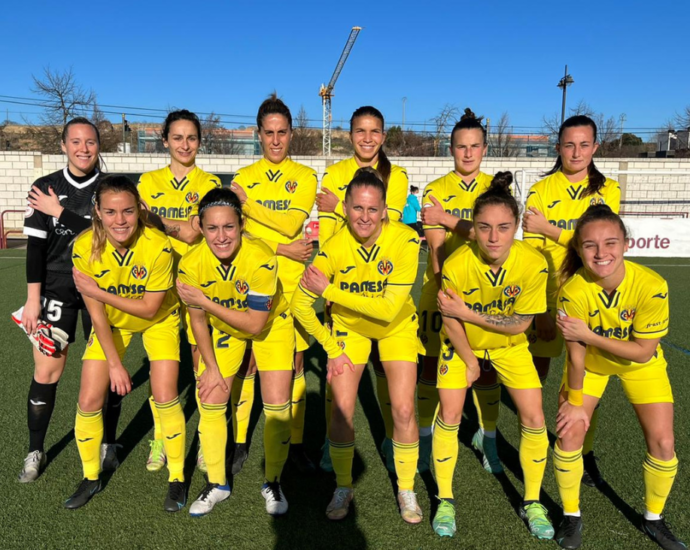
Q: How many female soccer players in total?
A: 11